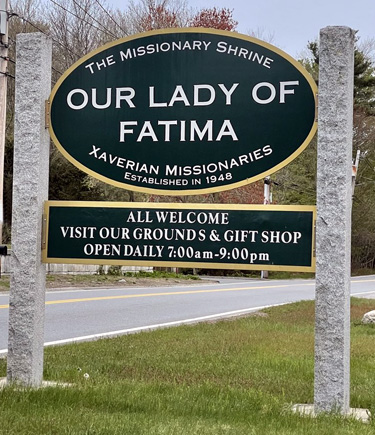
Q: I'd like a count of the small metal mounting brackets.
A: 4